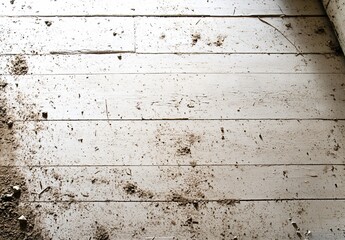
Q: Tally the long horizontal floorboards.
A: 7